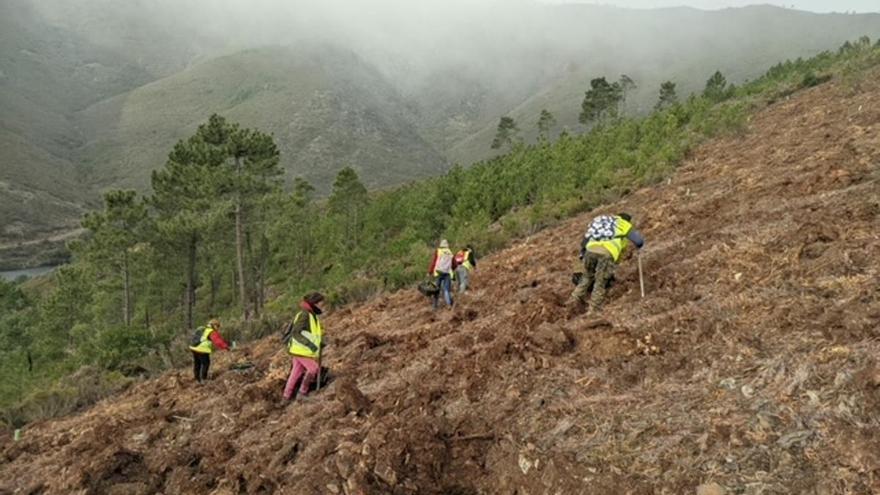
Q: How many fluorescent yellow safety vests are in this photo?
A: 5